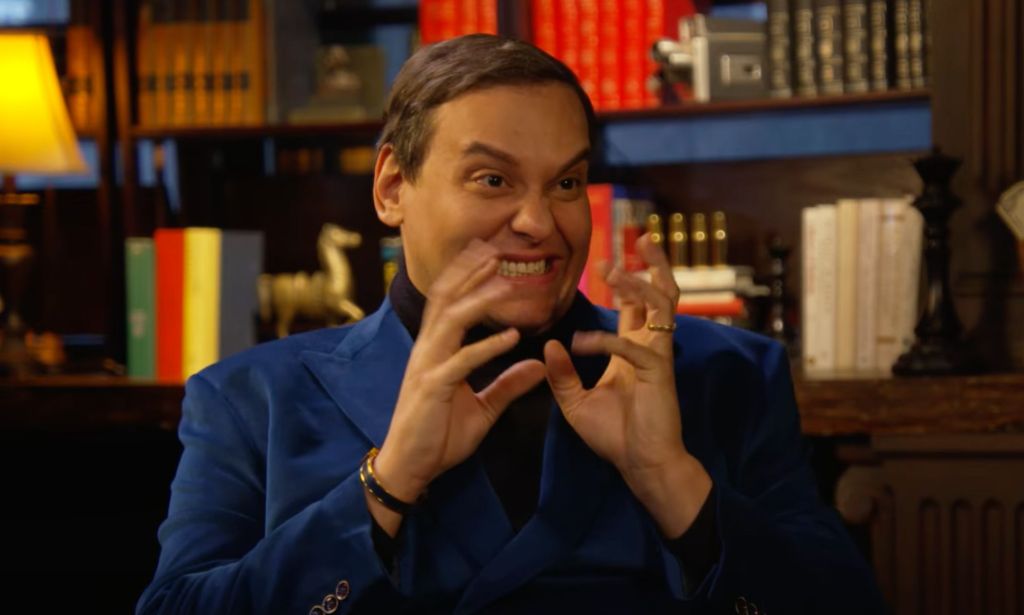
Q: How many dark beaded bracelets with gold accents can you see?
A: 1